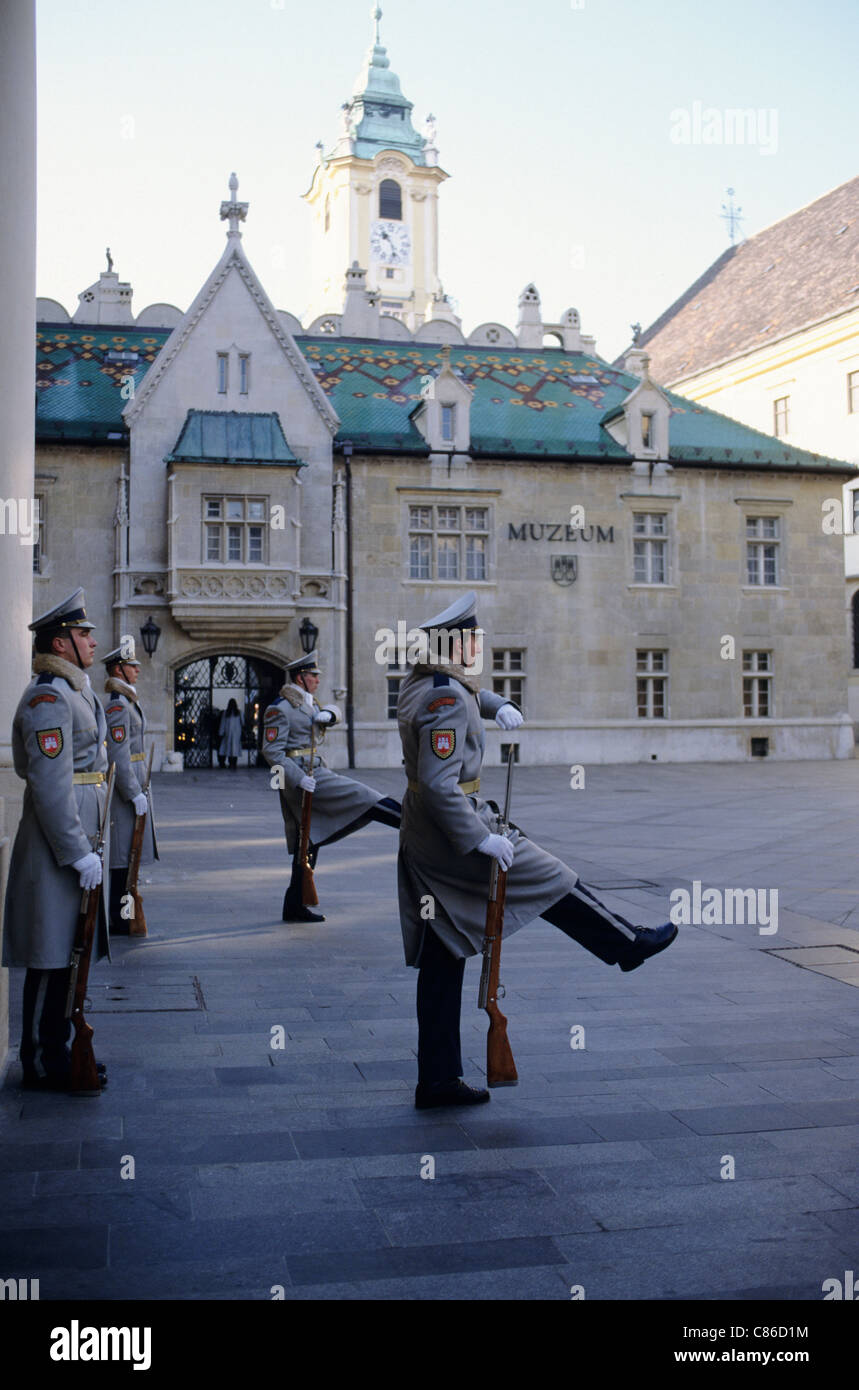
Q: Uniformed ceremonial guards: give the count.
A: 4